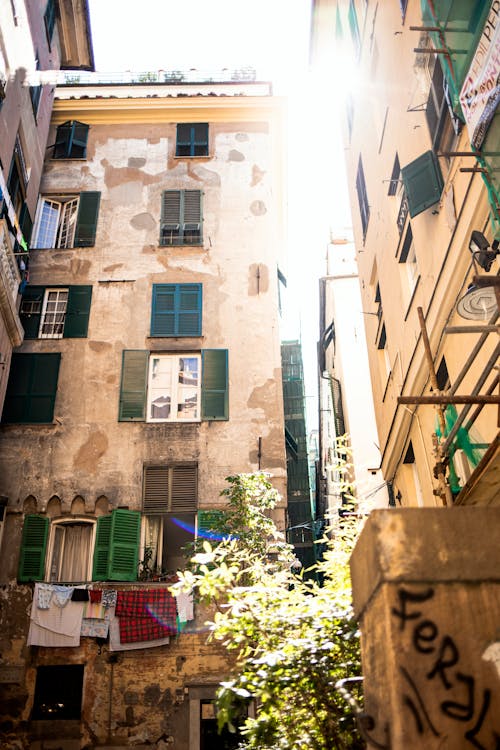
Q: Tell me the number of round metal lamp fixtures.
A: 1